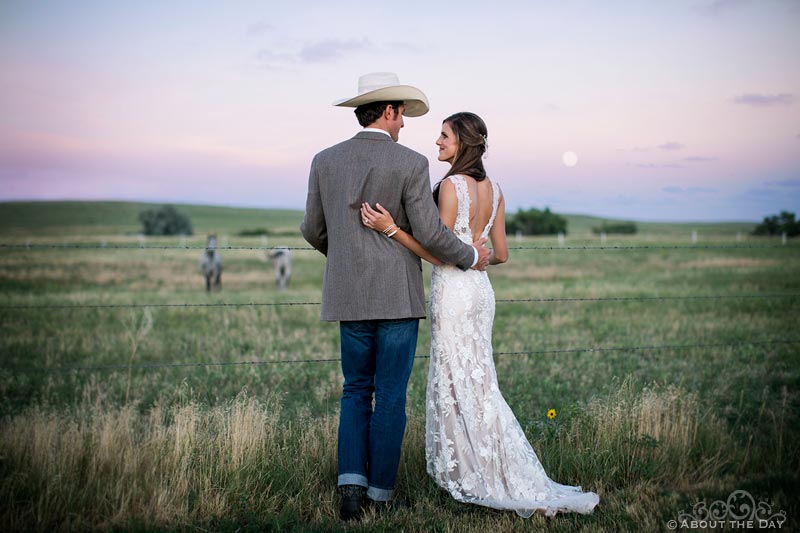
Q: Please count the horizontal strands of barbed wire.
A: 3